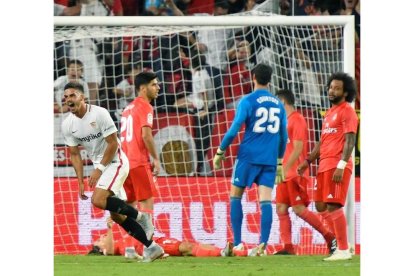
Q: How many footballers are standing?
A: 5